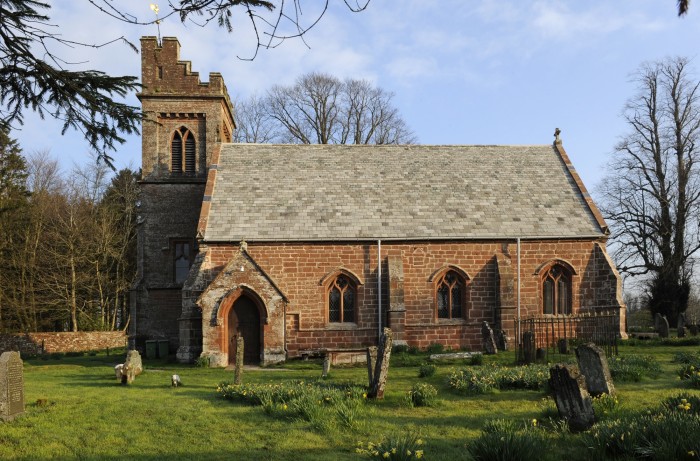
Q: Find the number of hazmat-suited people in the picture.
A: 0